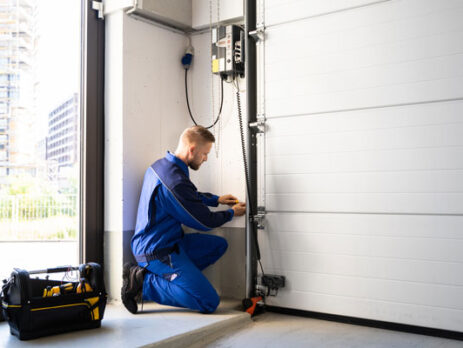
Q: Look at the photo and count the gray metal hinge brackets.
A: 3